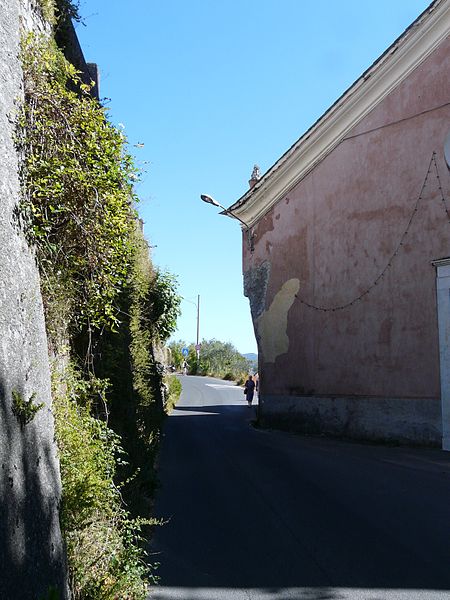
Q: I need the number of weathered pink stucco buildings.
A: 1